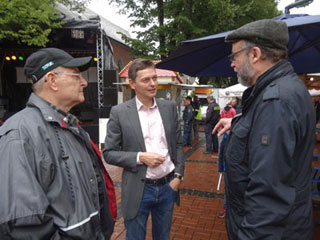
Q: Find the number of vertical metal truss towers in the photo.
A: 1